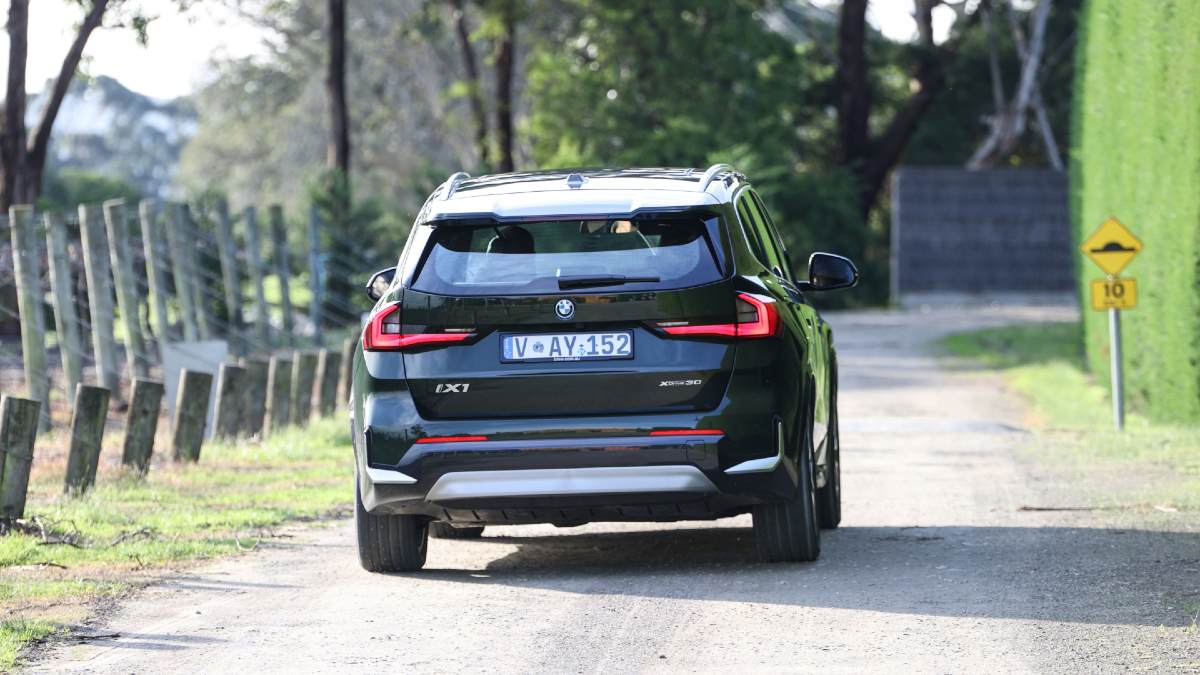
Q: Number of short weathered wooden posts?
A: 10